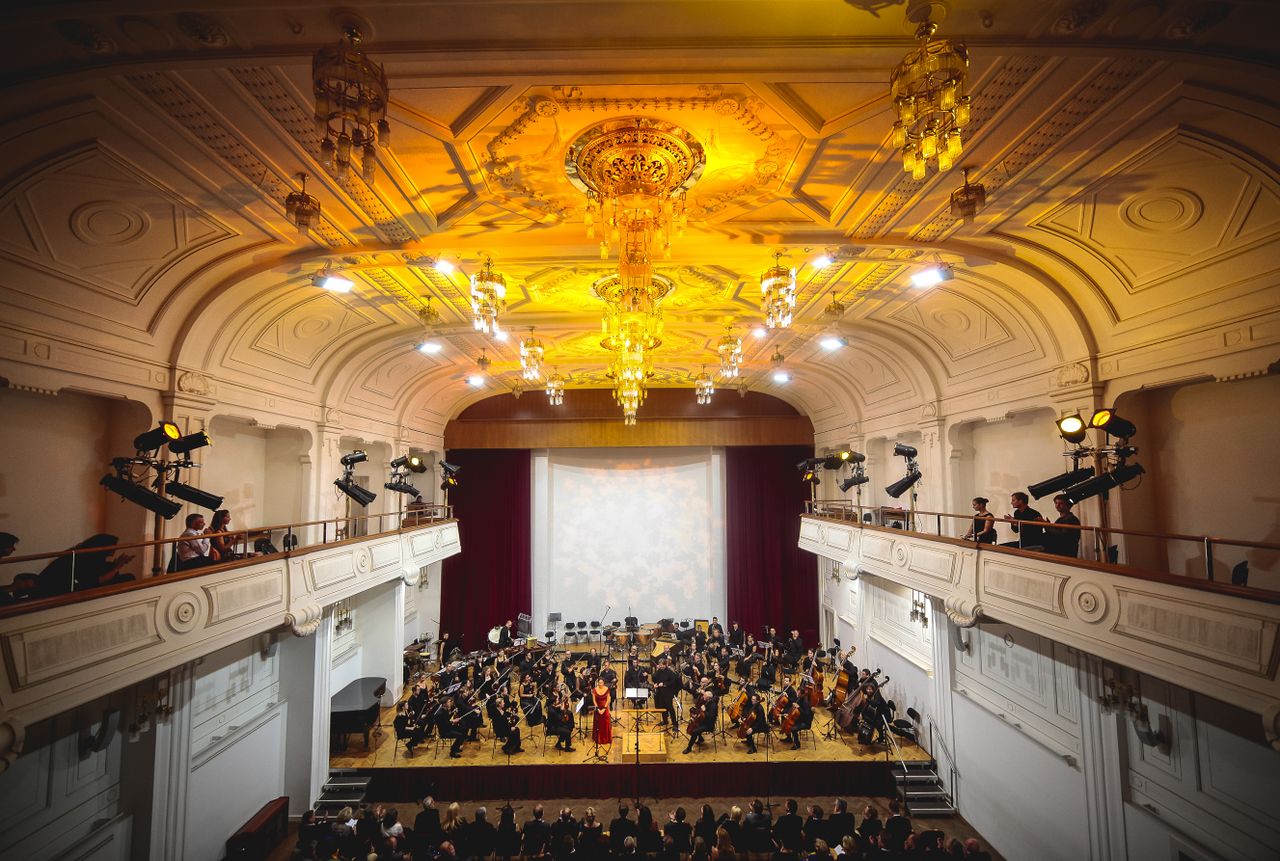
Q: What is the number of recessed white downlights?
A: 10